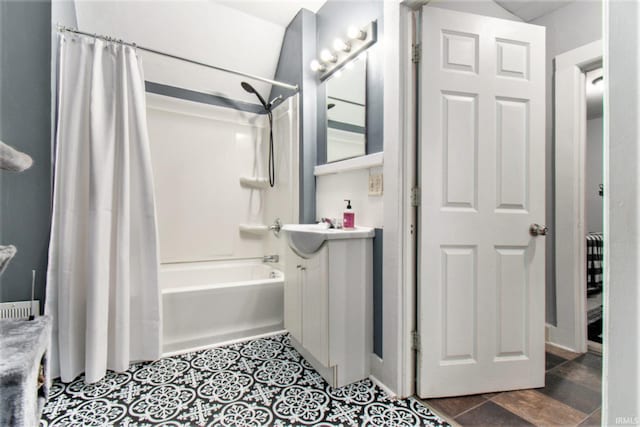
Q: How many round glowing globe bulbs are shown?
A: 4